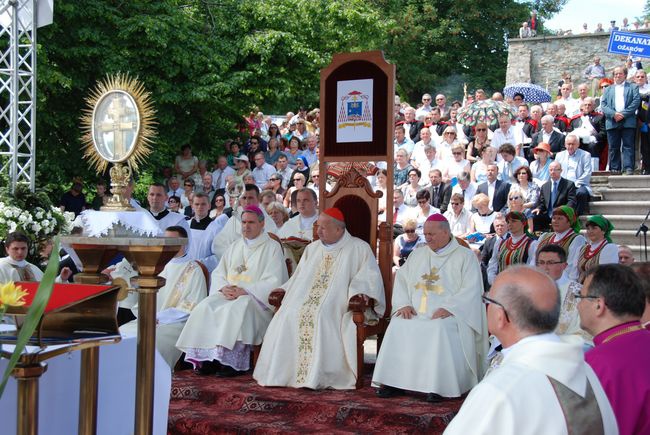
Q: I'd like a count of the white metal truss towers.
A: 1